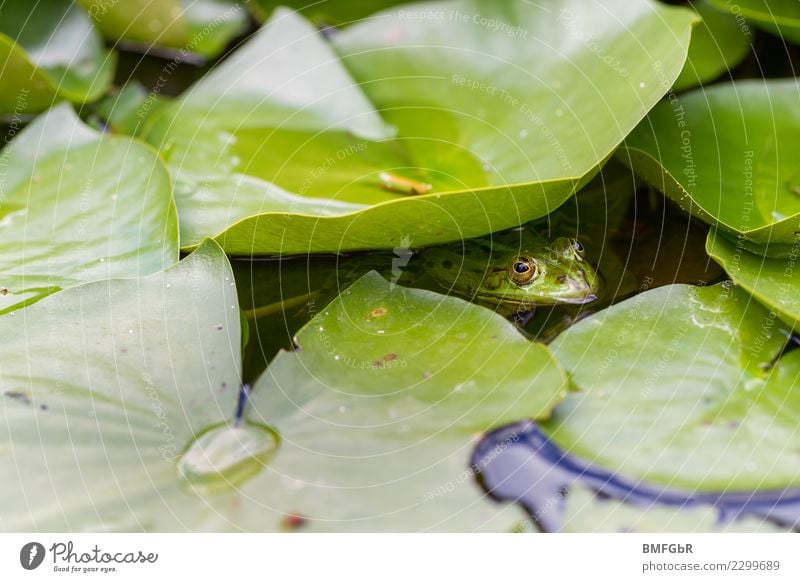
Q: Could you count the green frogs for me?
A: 1